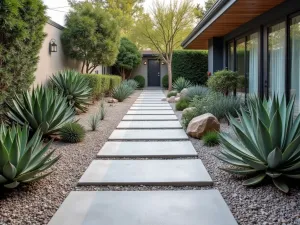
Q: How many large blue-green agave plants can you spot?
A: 4